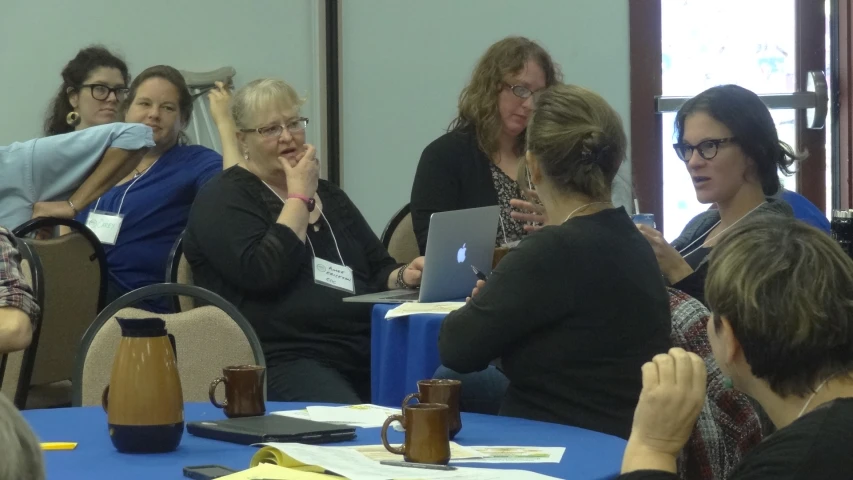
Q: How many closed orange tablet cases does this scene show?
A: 0